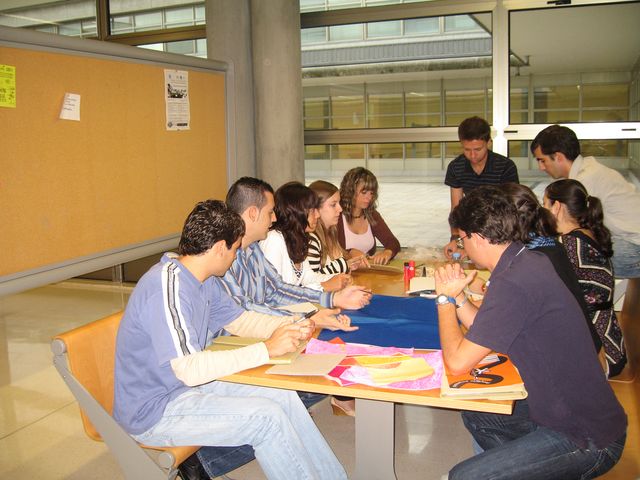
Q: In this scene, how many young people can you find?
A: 10